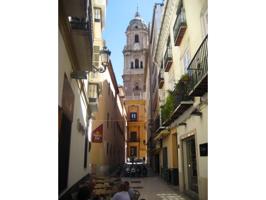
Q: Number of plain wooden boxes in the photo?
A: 0